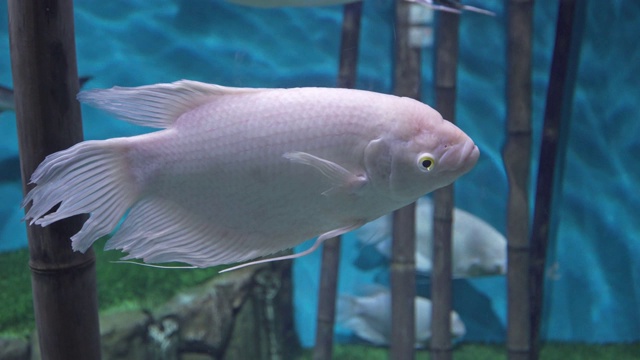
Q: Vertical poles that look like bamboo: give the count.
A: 6